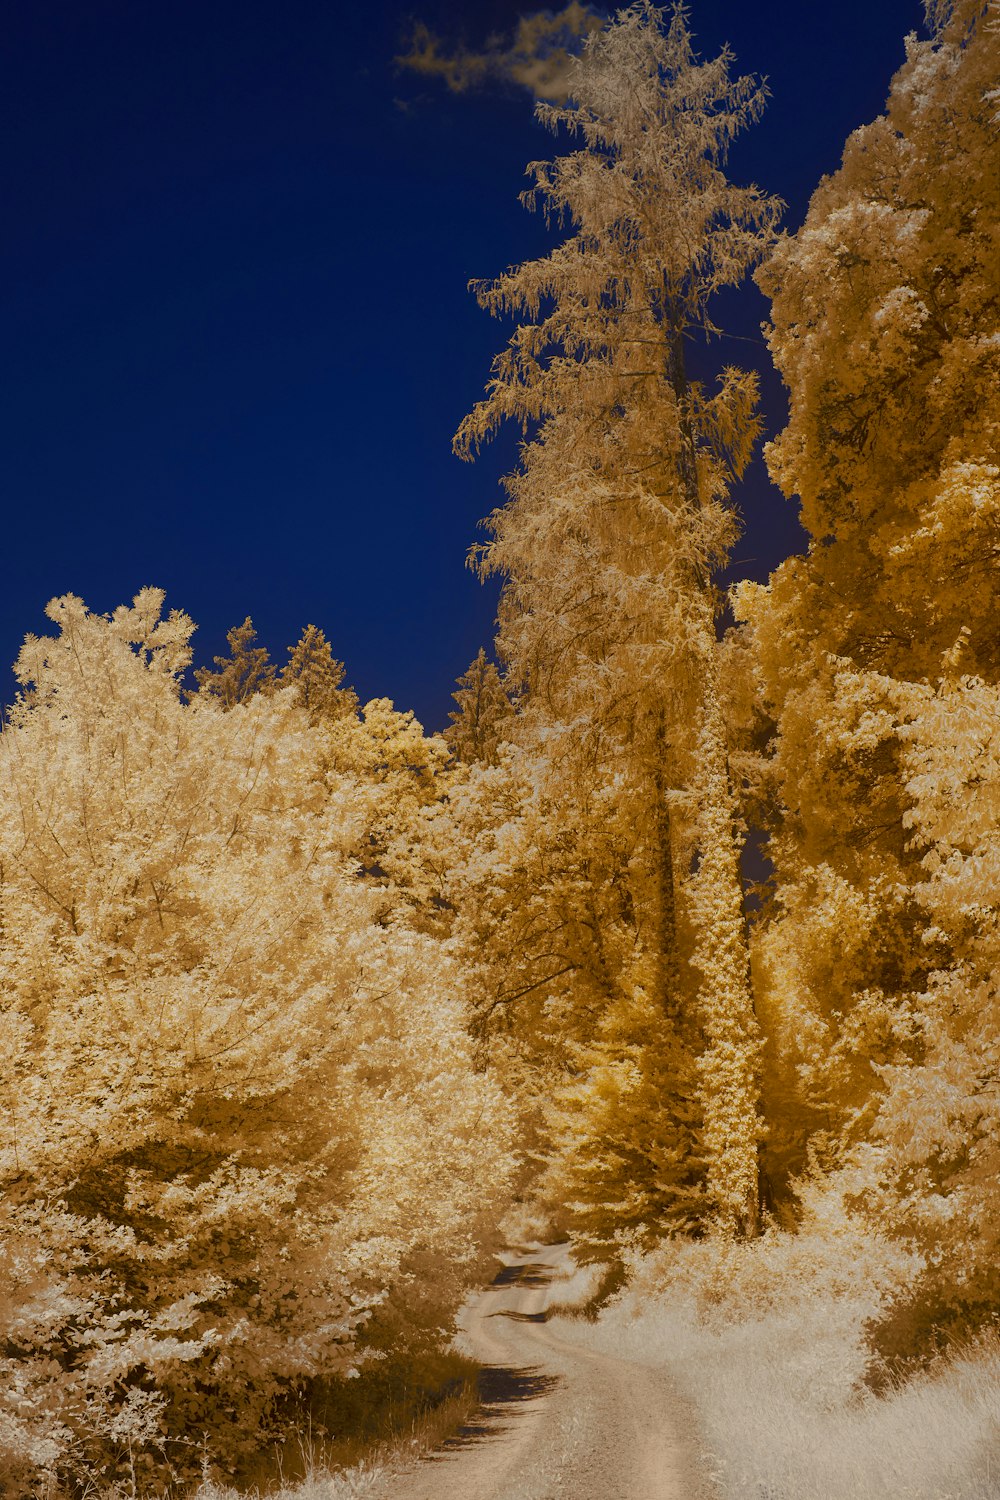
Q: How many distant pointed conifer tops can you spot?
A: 3